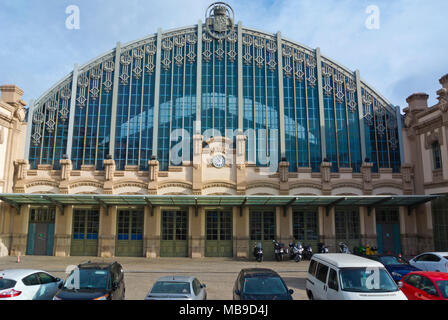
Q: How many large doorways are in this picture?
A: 9